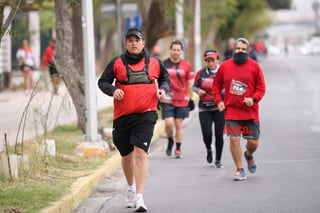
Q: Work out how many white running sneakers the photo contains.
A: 2